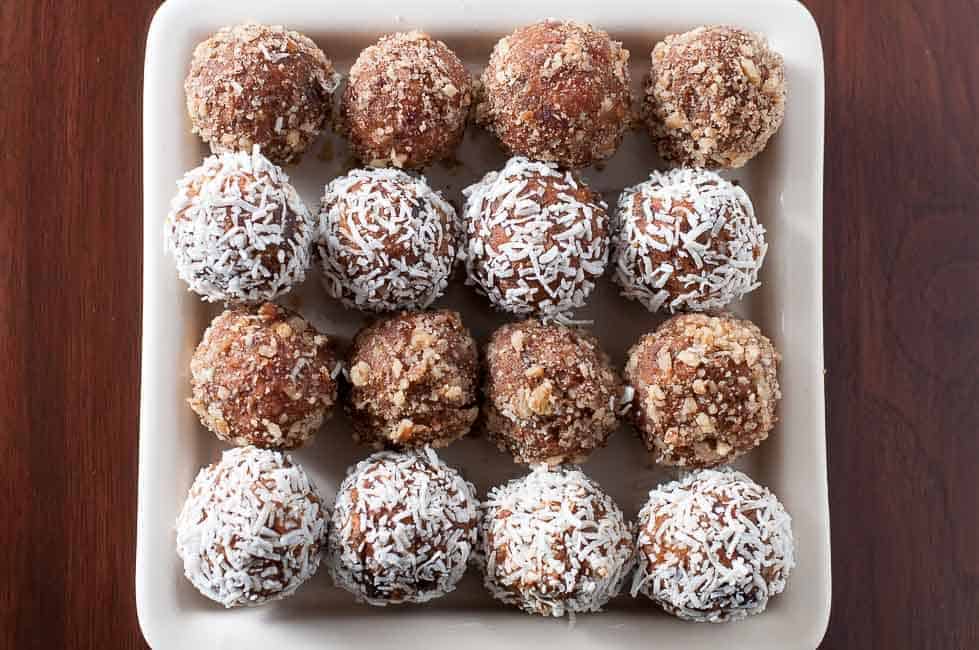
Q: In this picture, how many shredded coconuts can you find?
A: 8